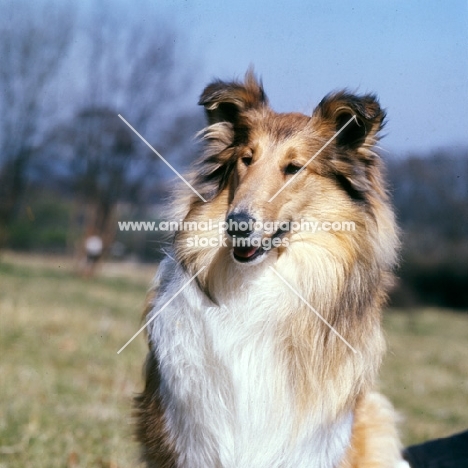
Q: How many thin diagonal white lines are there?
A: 4